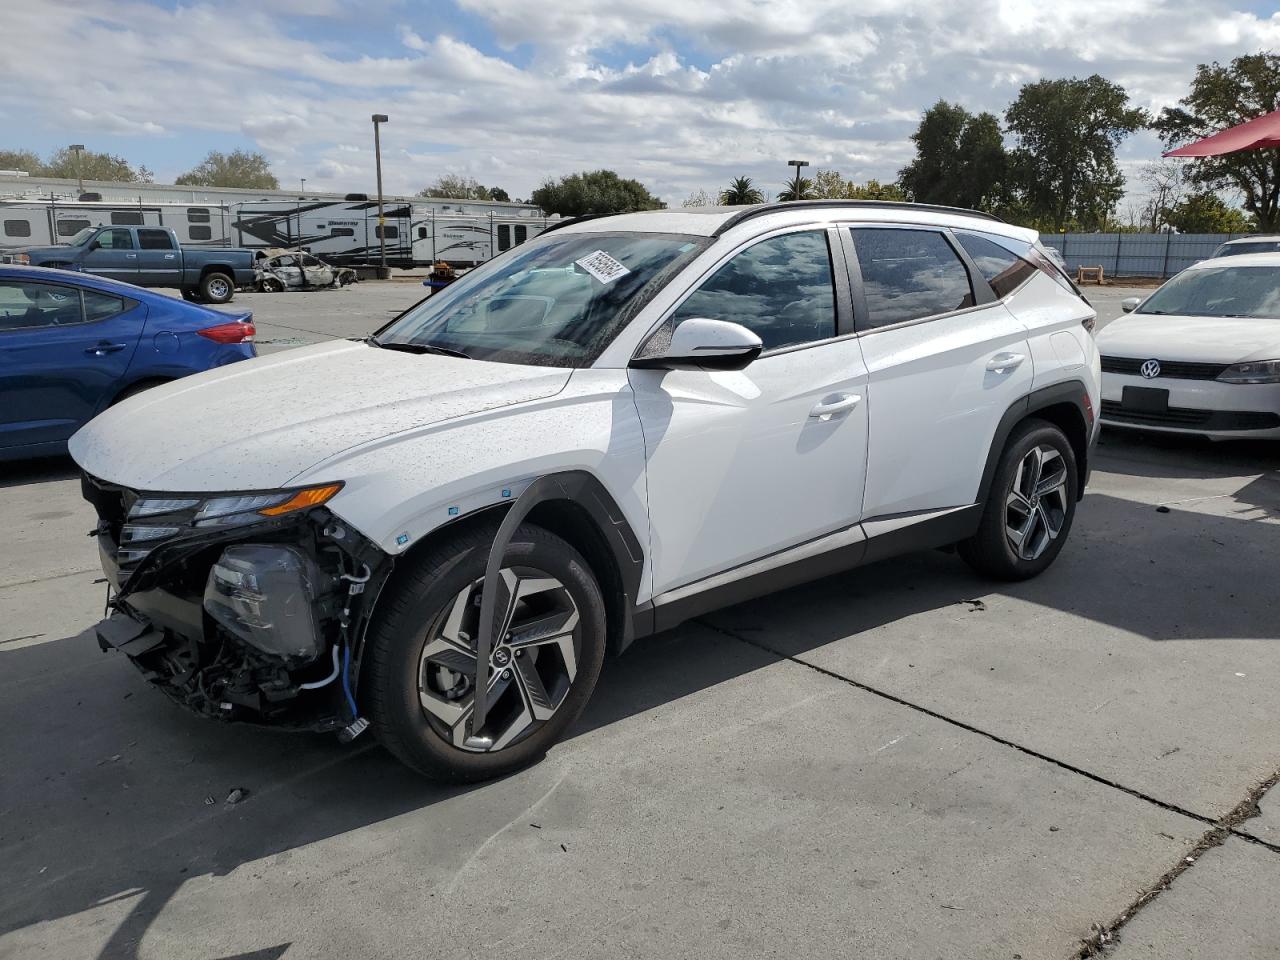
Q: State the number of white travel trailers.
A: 3